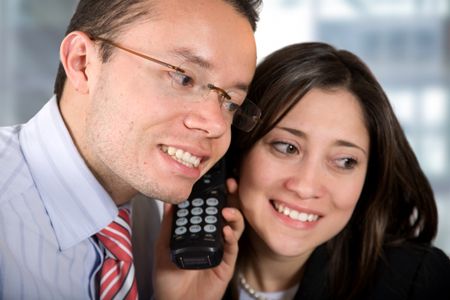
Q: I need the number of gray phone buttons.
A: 12